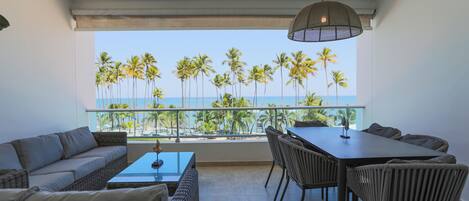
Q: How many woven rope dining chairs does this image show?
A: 6